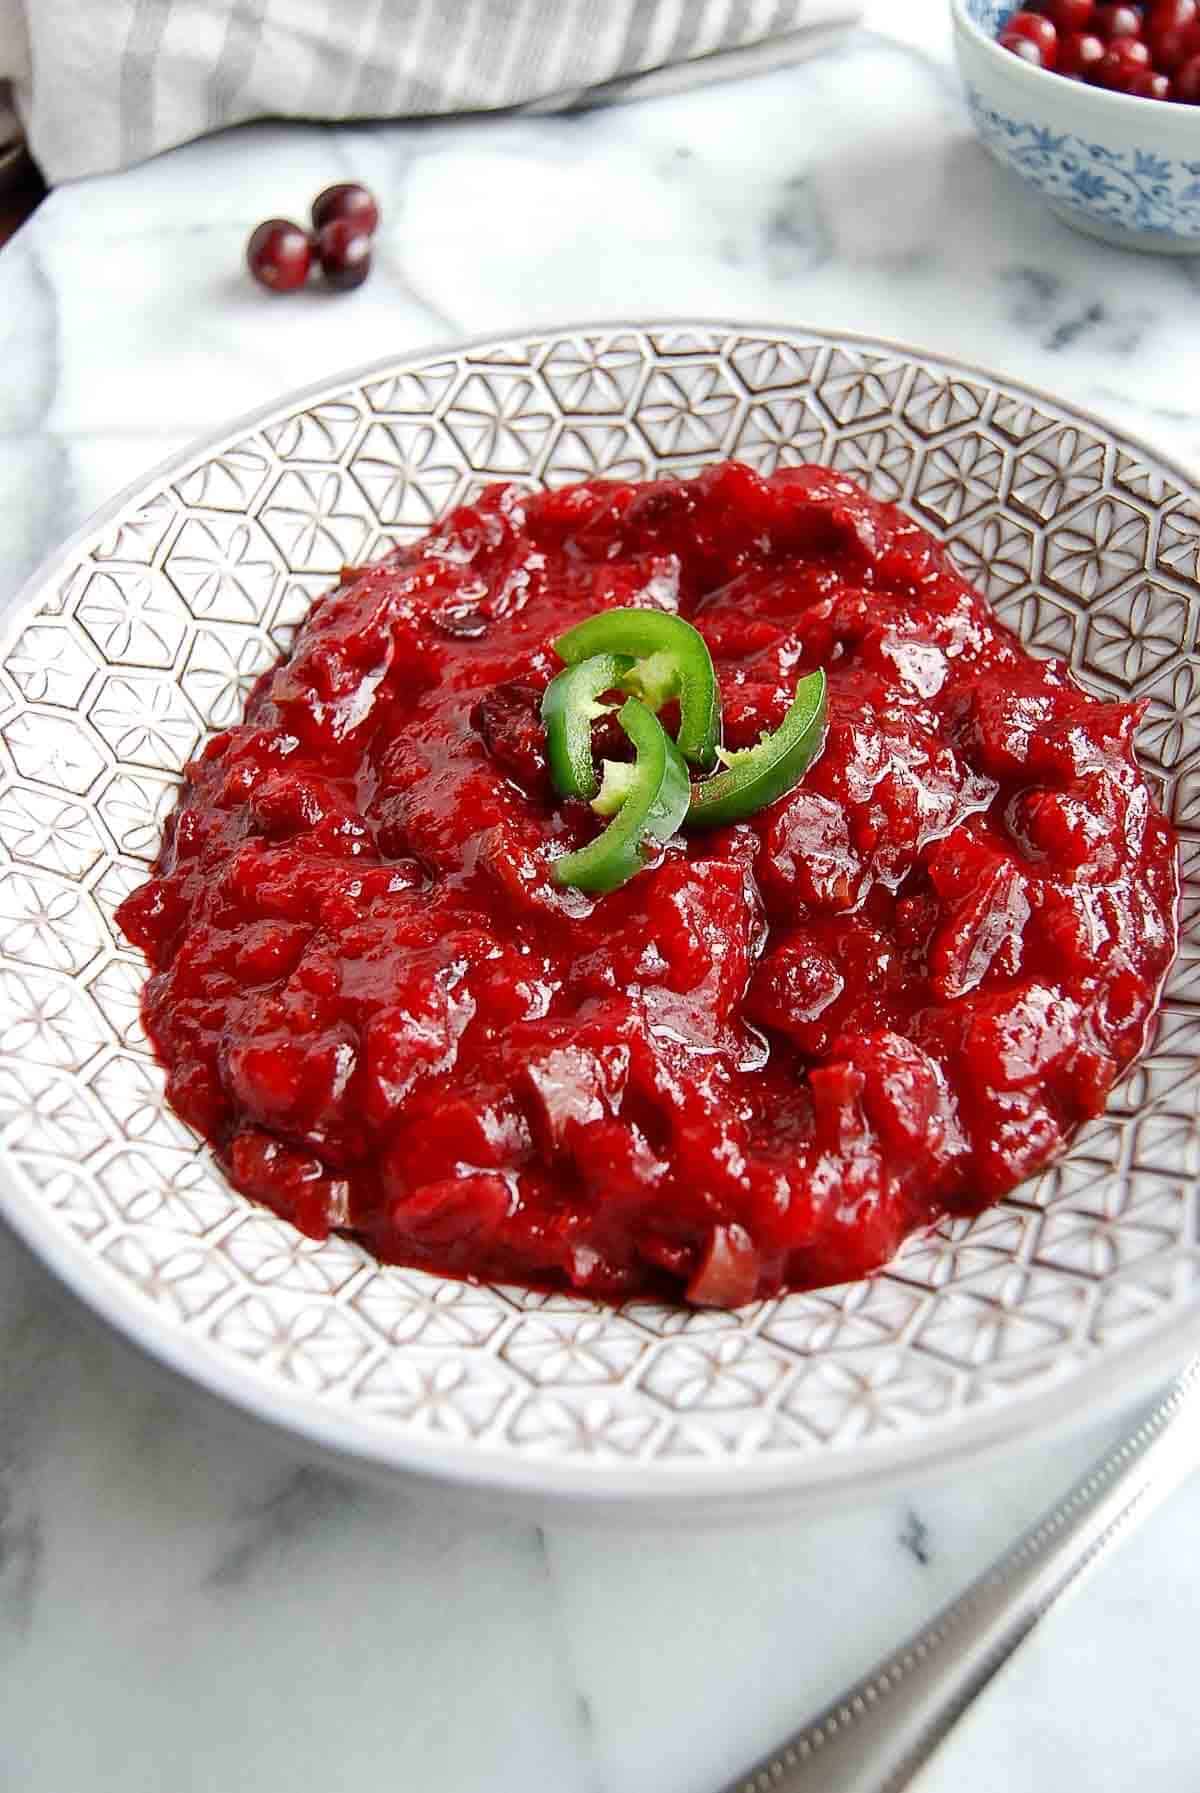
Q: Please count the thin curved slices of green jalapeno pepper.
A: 4